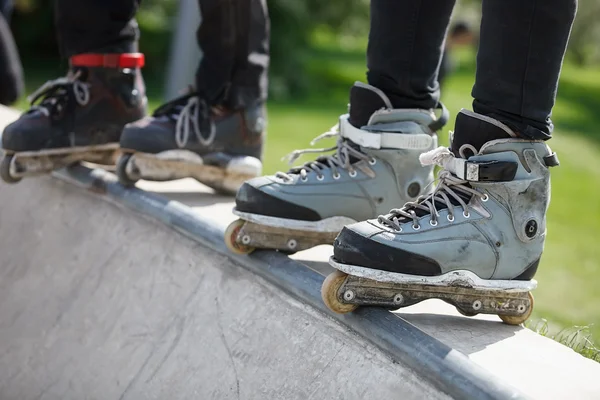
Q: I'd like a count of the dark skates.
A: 2